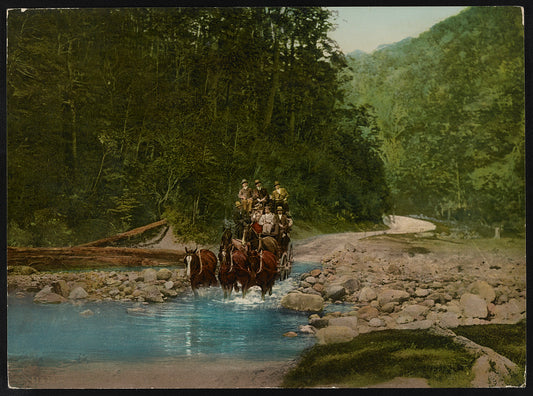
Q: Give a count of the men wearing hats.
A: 5